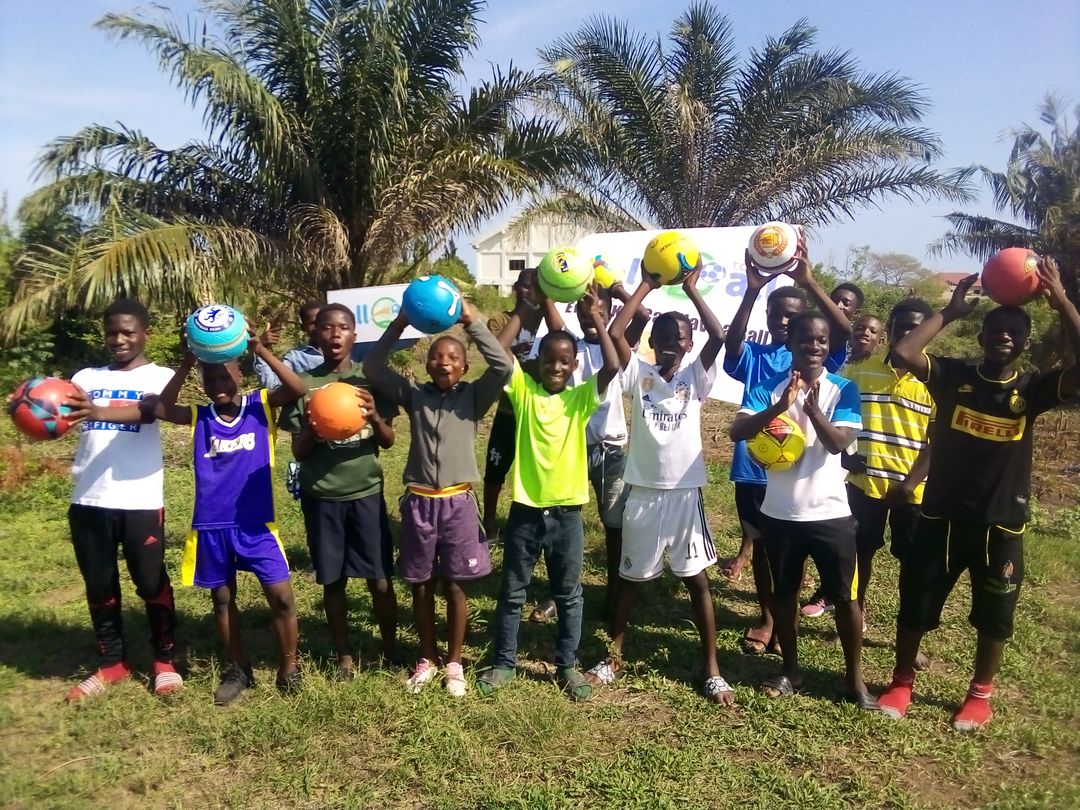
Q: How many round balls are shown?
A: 10